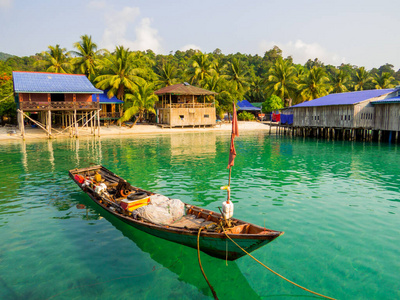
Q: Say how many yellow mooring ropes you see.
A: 2